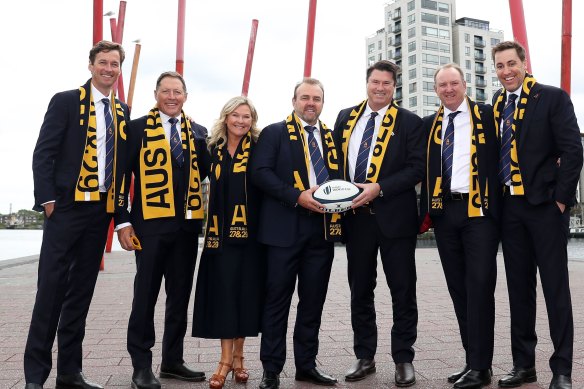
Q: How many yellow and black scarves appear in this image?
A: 7